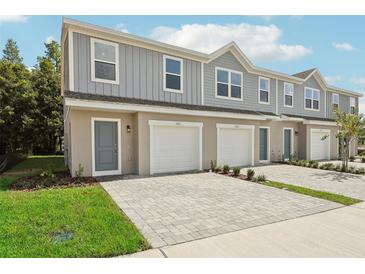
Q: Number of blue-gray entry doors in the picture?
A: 3